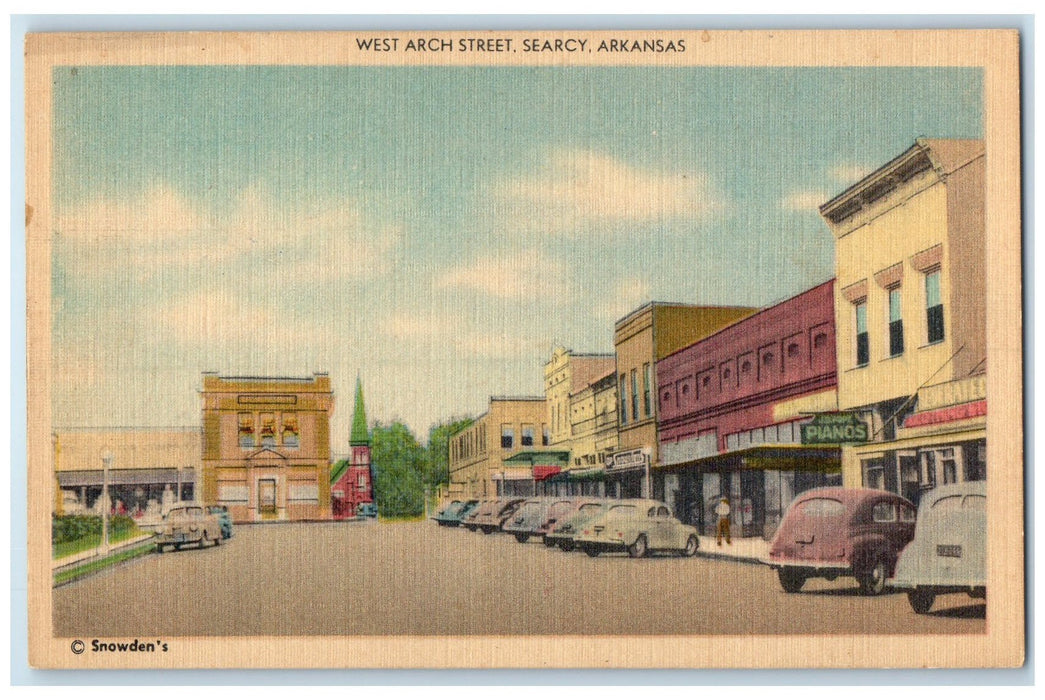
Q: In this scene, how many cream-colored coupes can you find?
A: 1